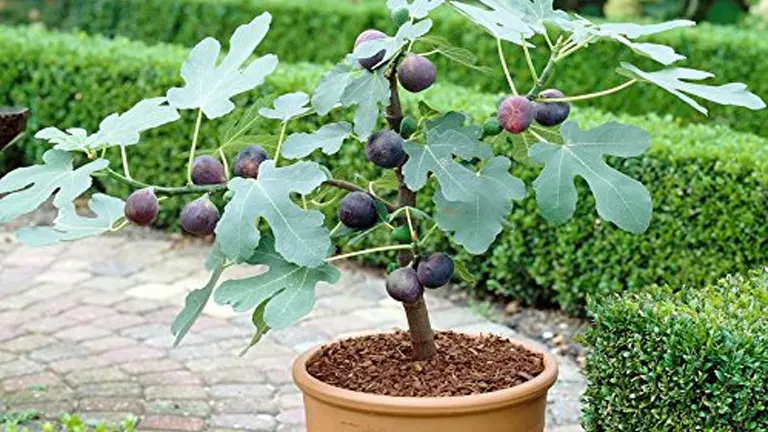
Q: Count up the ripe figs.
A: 12